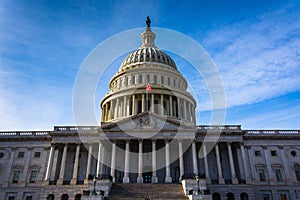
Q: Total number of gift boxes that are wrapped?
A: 0